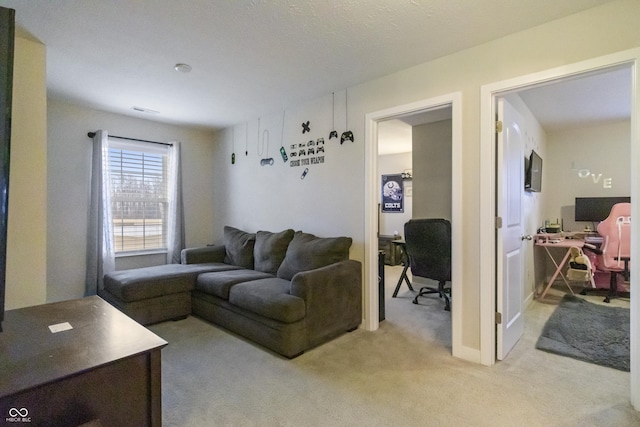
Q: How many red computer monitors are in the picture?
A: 0